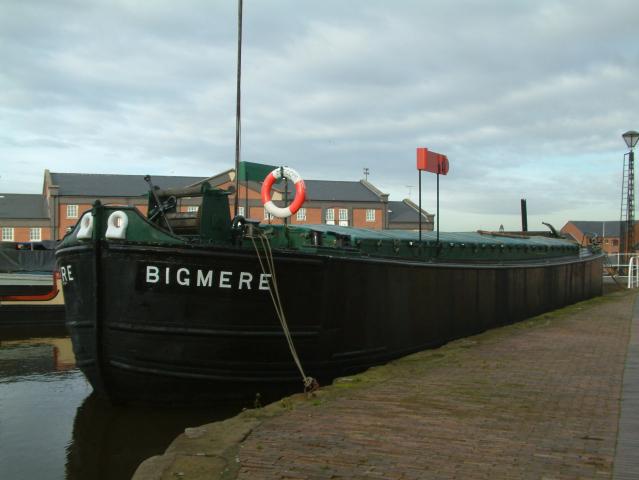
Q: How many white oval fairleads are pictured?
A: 2